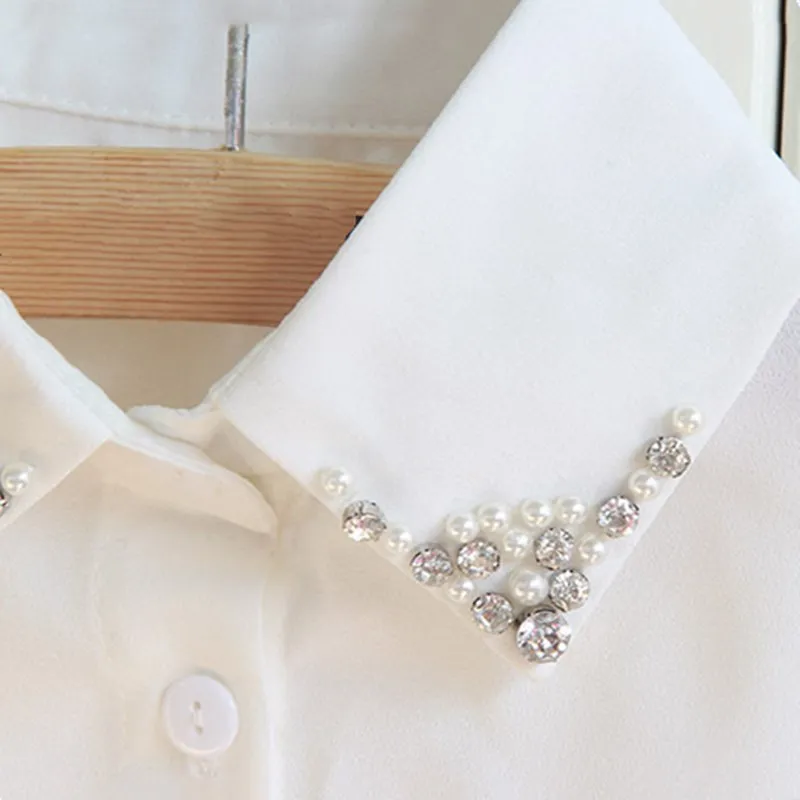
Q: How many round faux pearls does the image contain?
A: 13